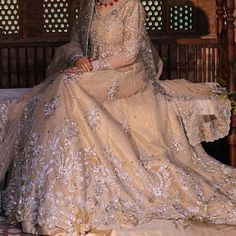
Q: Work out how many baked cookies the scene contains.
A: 0